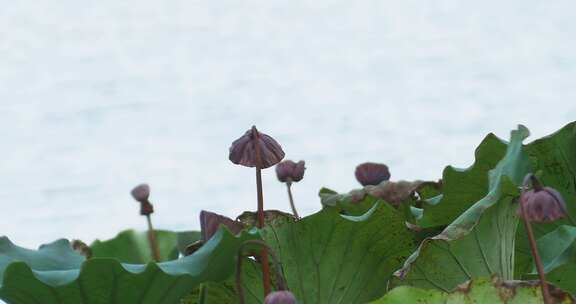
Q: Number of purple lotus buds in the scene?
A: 7